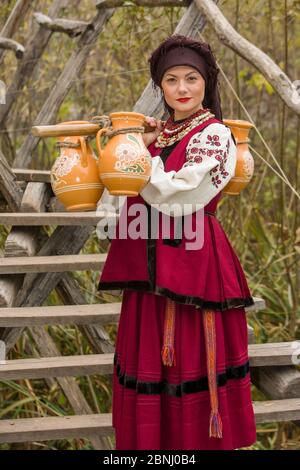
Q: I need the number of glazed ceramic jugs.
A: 3